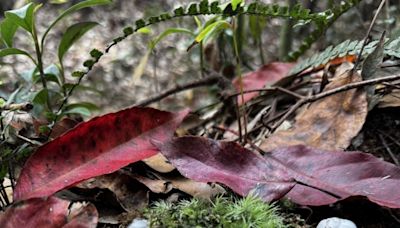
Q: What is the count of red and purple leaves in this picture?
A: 5